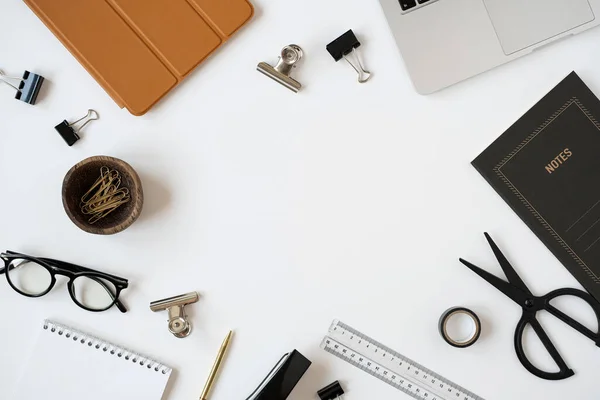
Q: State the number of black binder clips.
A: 4